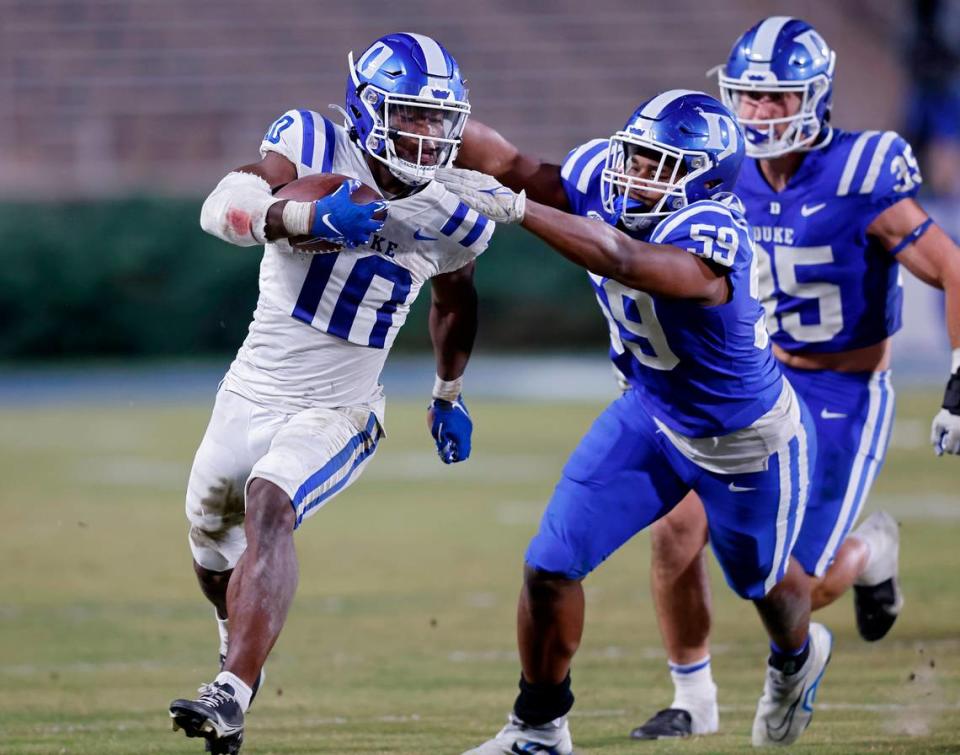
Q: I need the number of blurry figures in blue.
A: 1